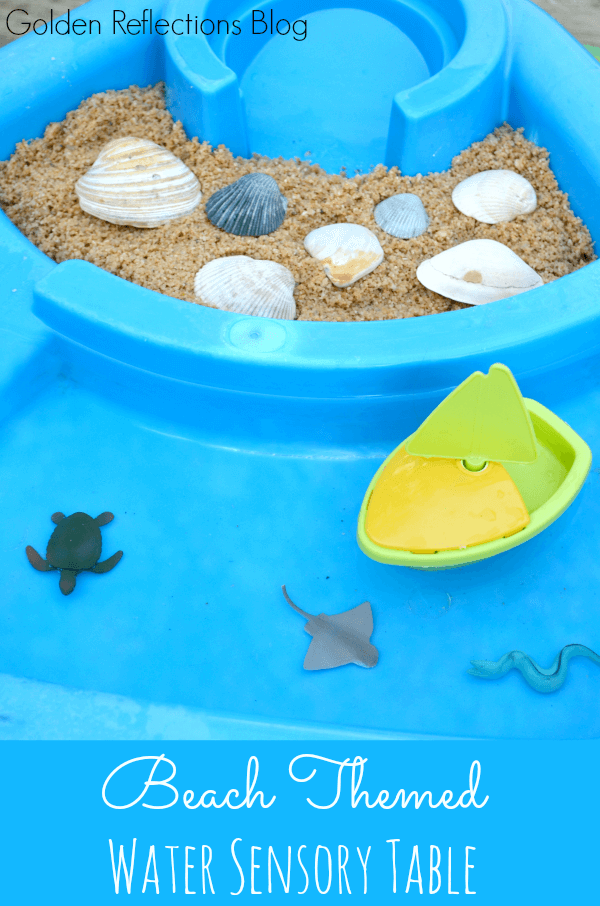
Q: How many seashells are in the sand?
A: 7